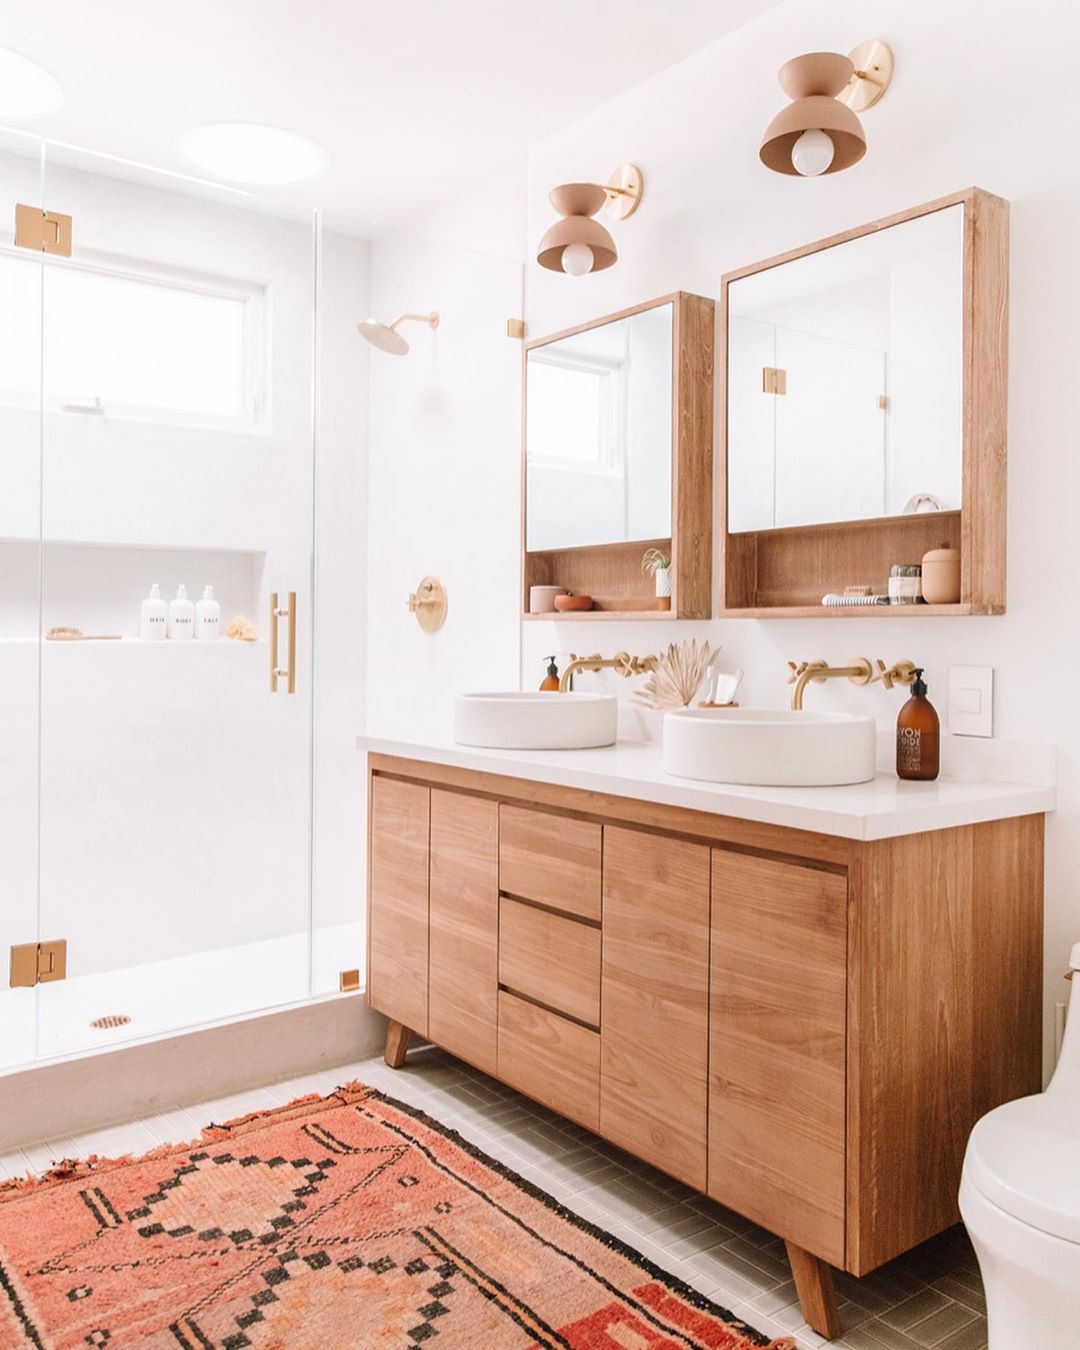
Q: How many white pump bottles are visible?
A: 3